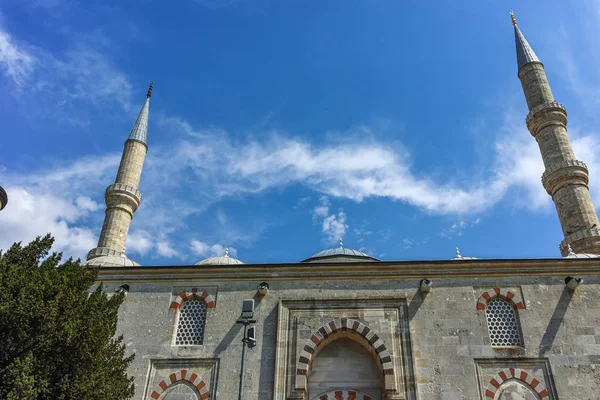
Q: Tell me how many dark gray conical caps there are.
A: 2